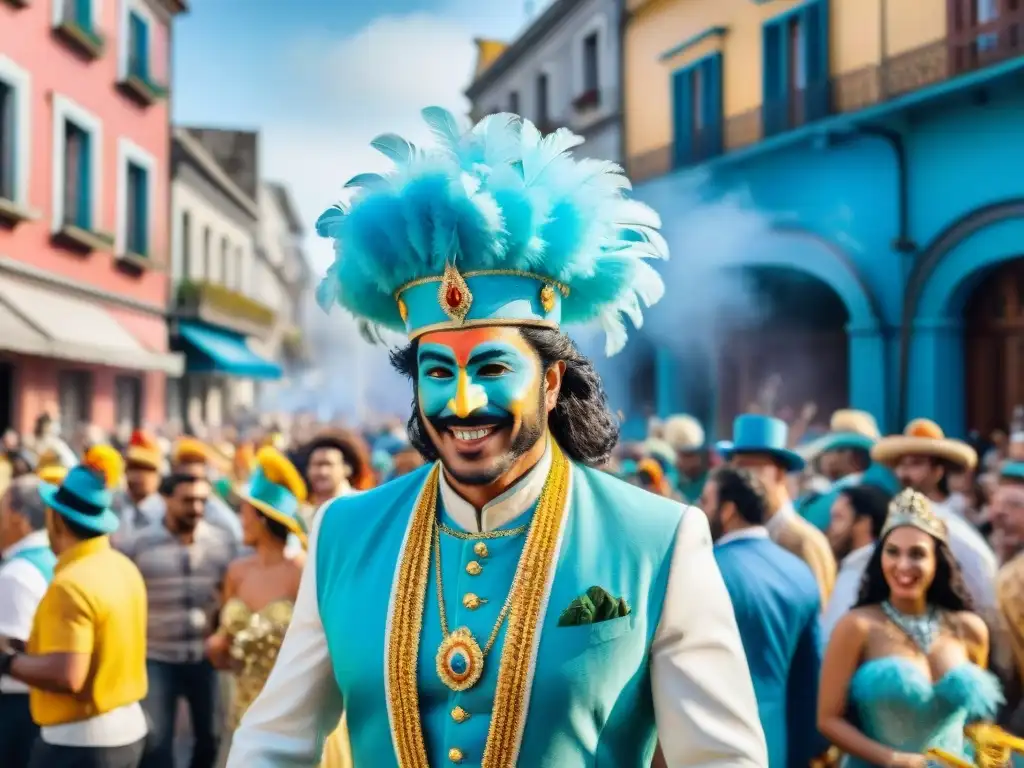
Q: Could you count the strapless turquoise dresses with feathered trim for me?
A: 1